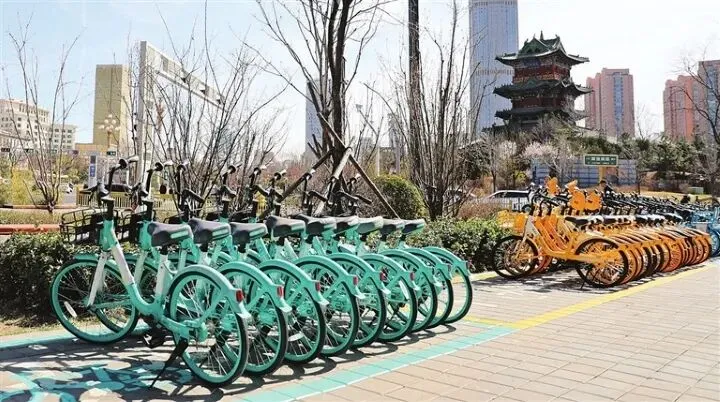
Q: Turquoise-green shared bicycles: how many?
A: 9